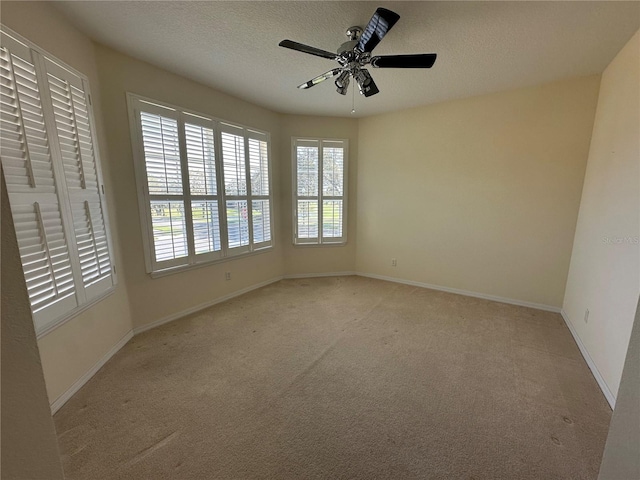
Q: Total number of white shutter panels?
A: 8